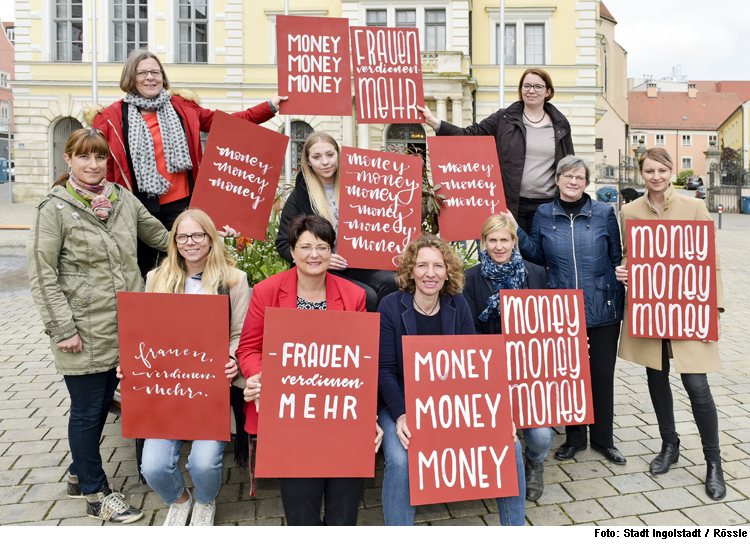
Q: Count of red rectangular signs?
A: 10